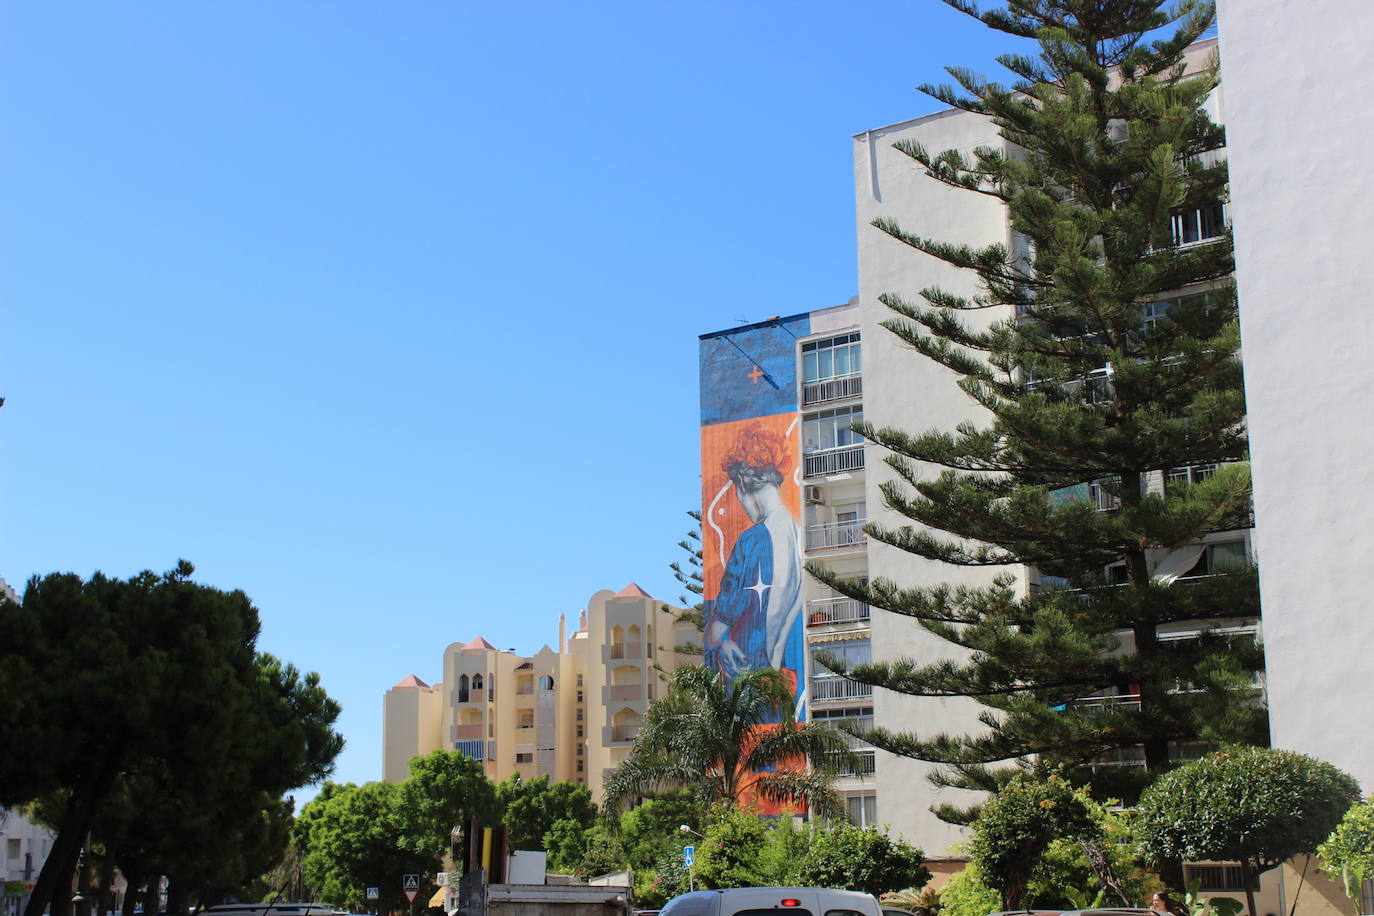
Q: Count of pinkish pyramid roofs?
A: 3